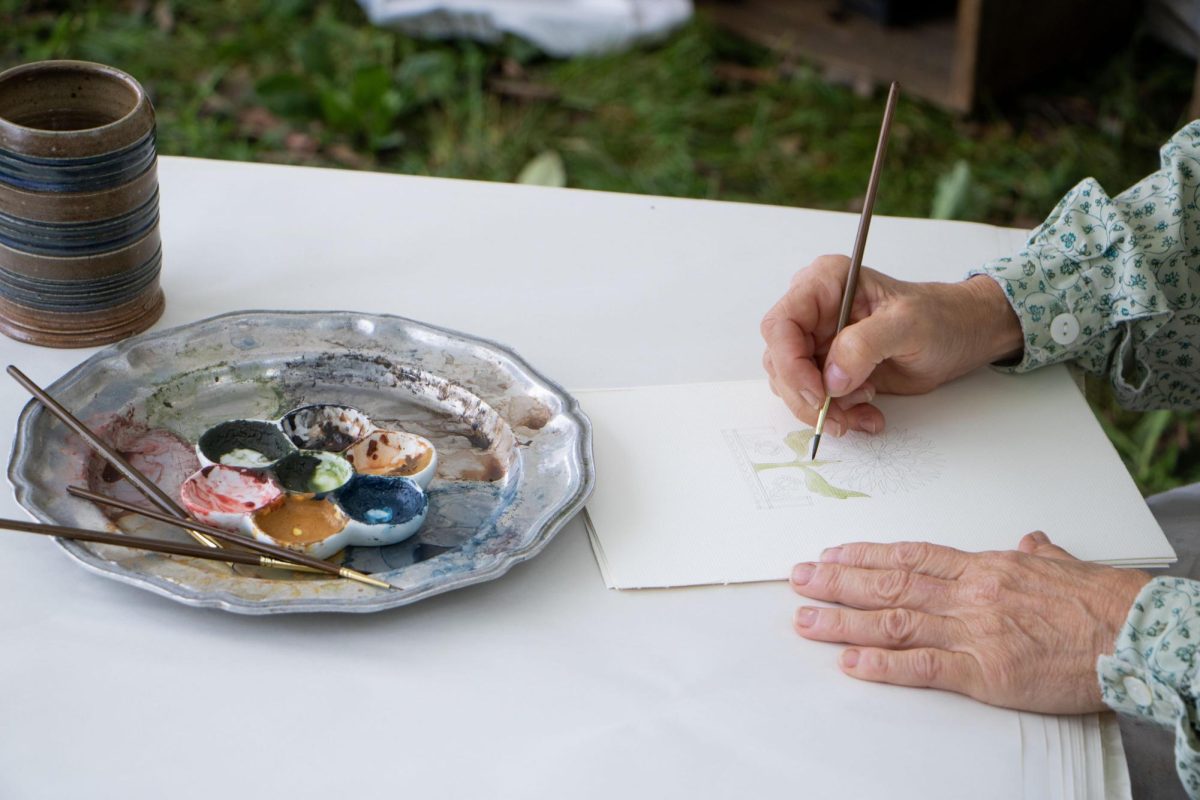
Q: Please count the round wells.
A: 7